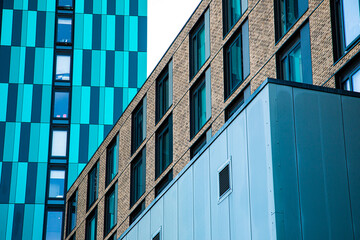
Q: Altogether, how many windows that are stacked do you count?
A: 7